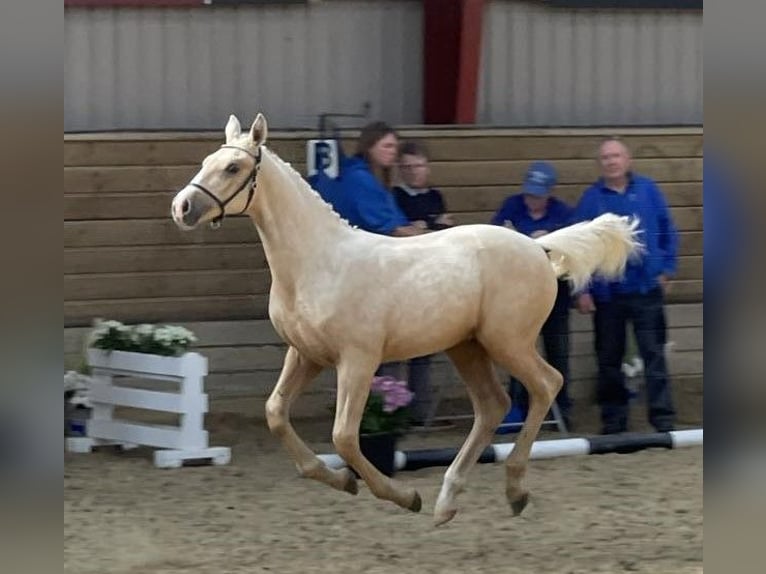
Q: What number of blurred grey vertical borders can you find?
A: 2